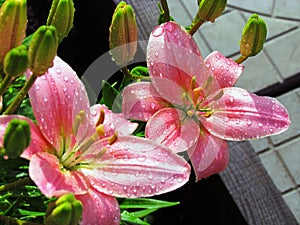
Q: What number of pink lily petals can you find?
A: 12